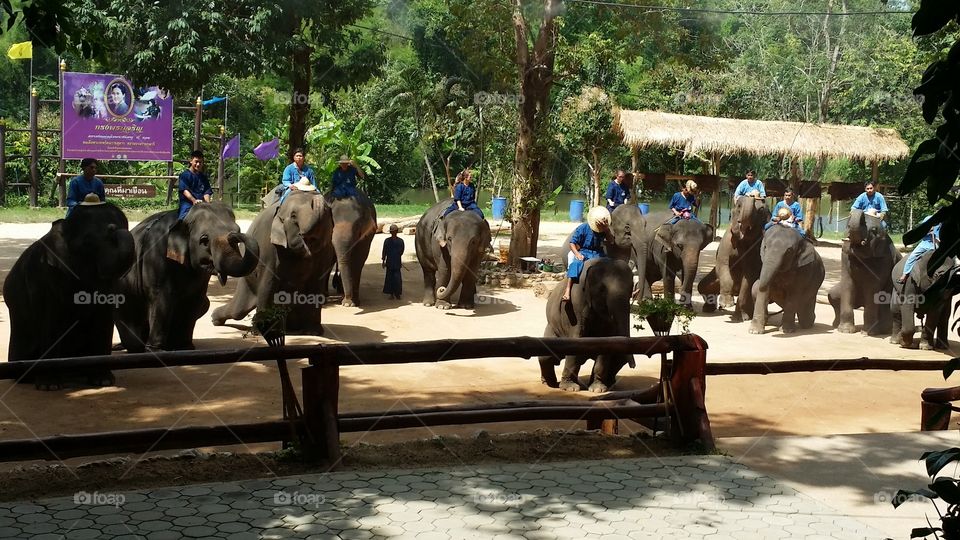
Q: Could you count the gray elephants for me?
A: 12